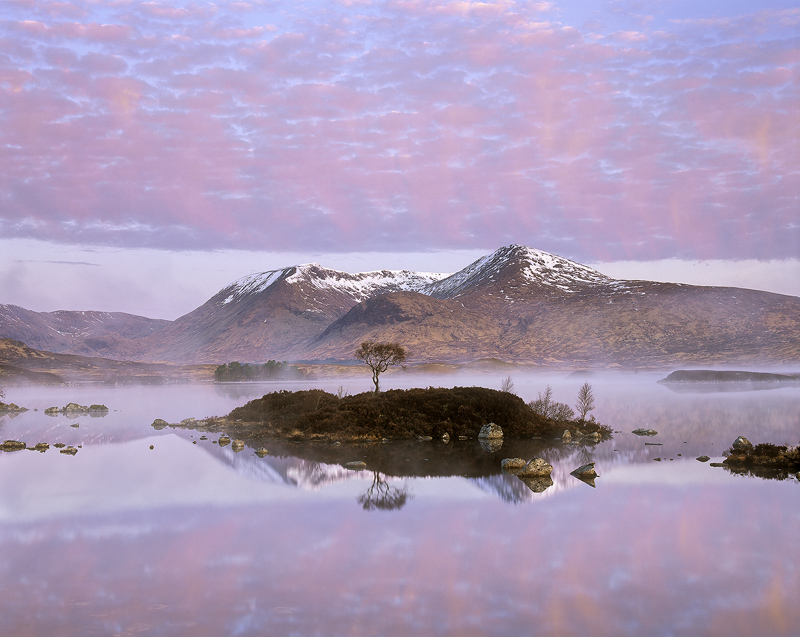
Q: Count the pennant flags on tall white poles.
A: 0